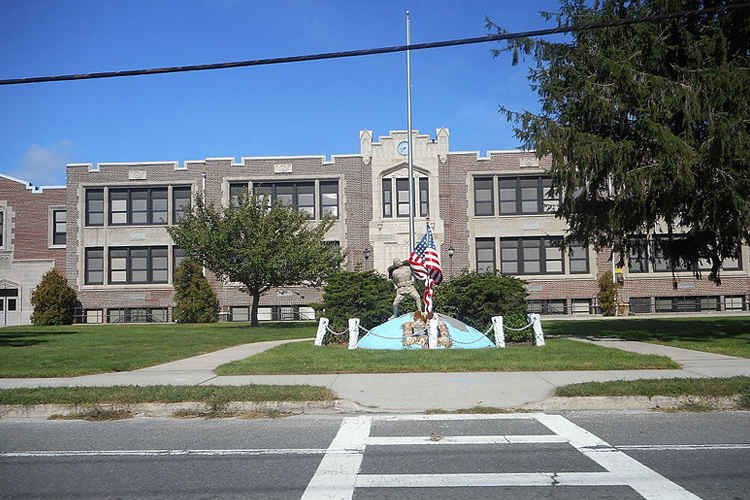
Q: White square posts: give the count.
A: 5